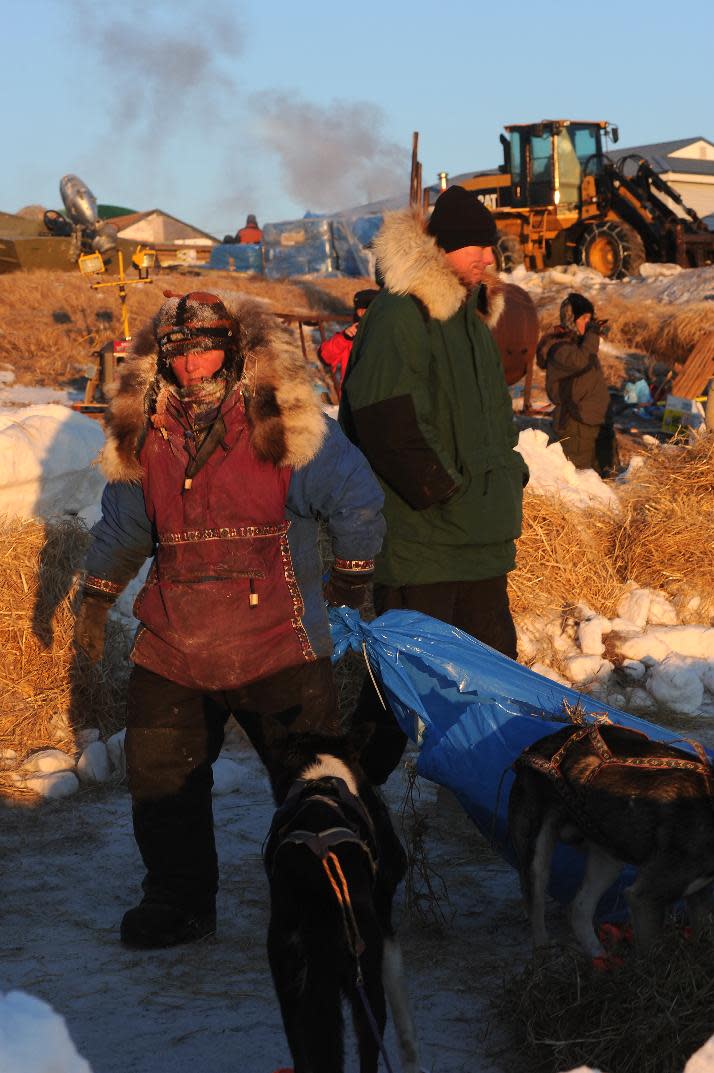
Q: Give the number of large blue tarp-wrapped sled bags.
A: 1